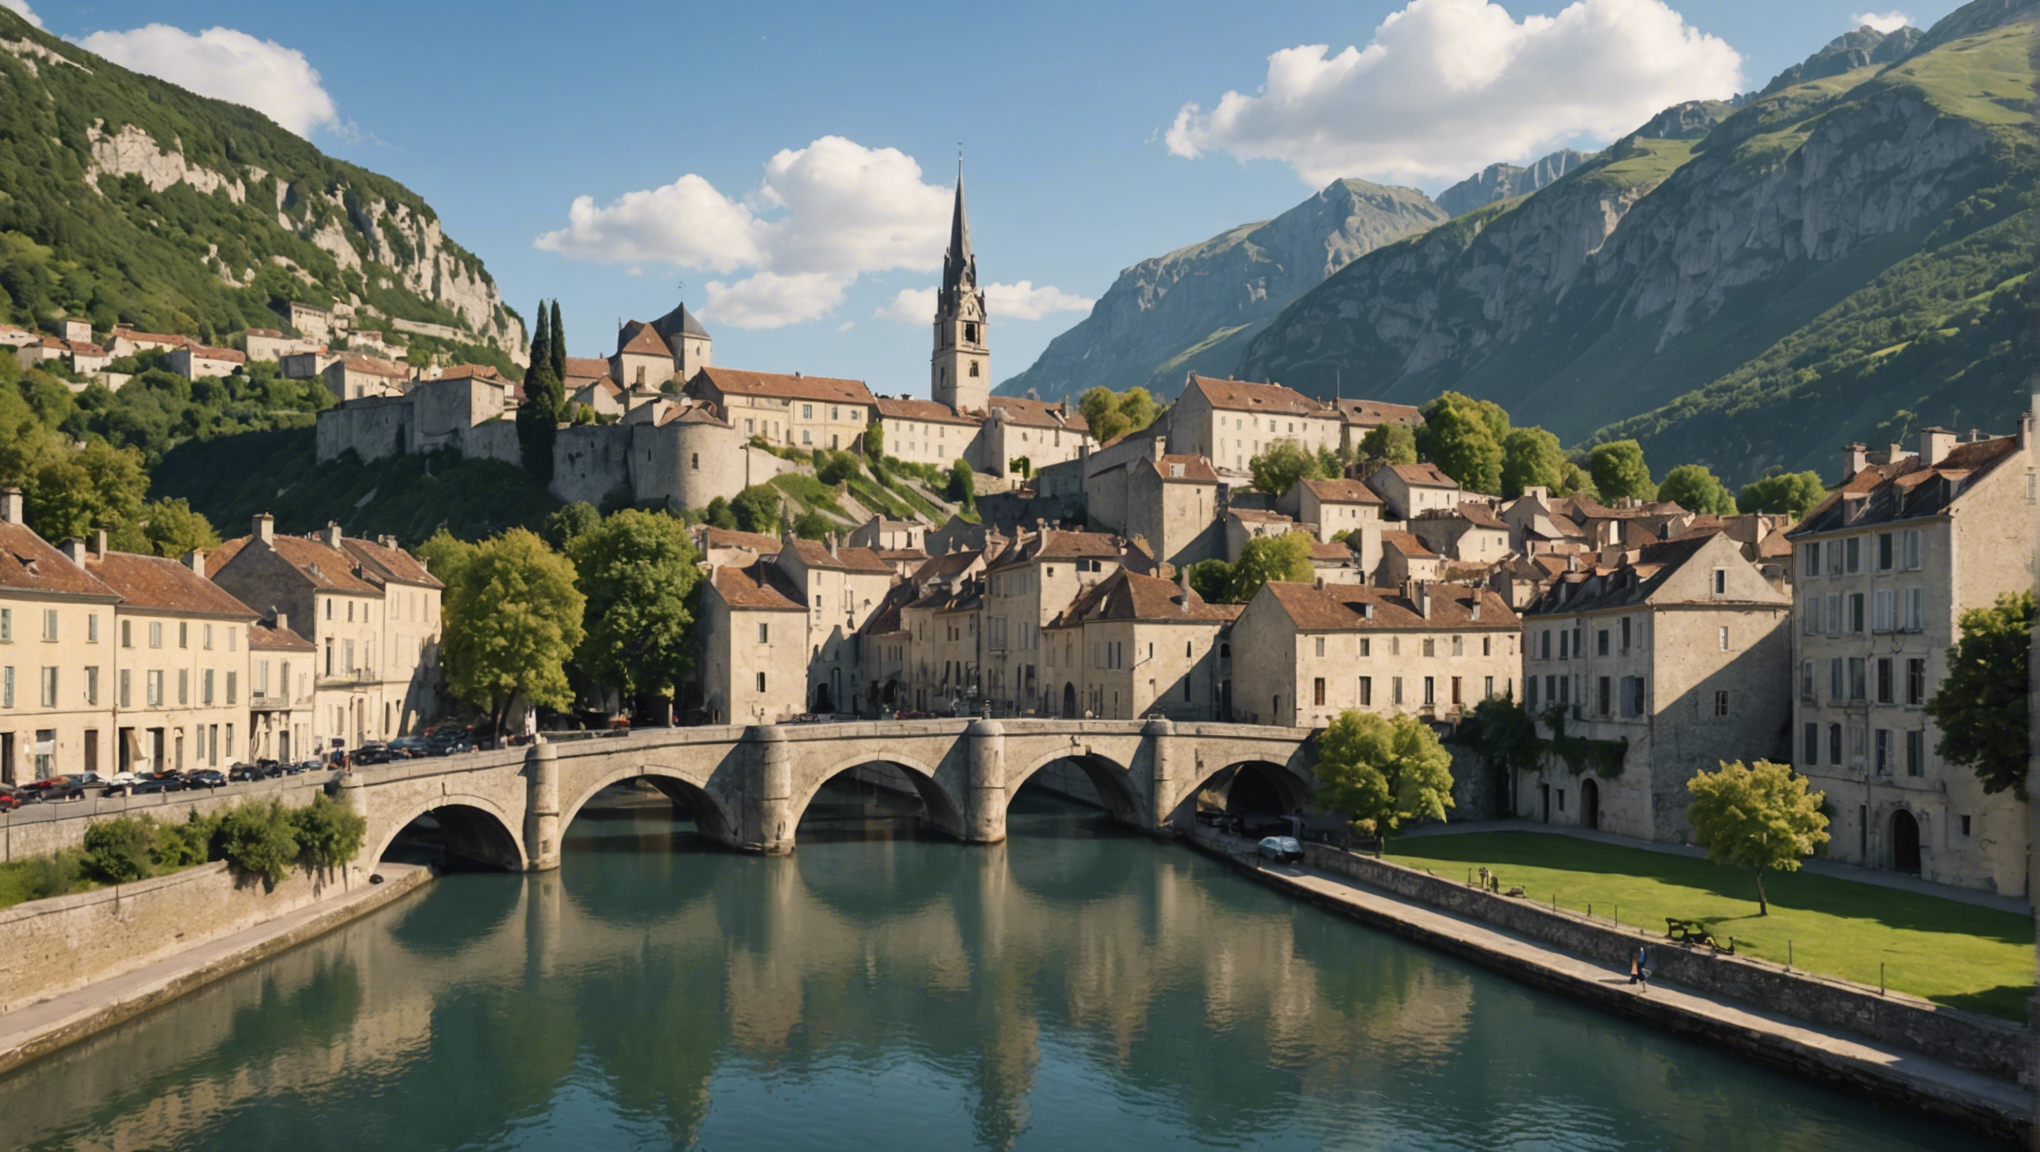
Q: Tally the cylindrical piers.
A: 4